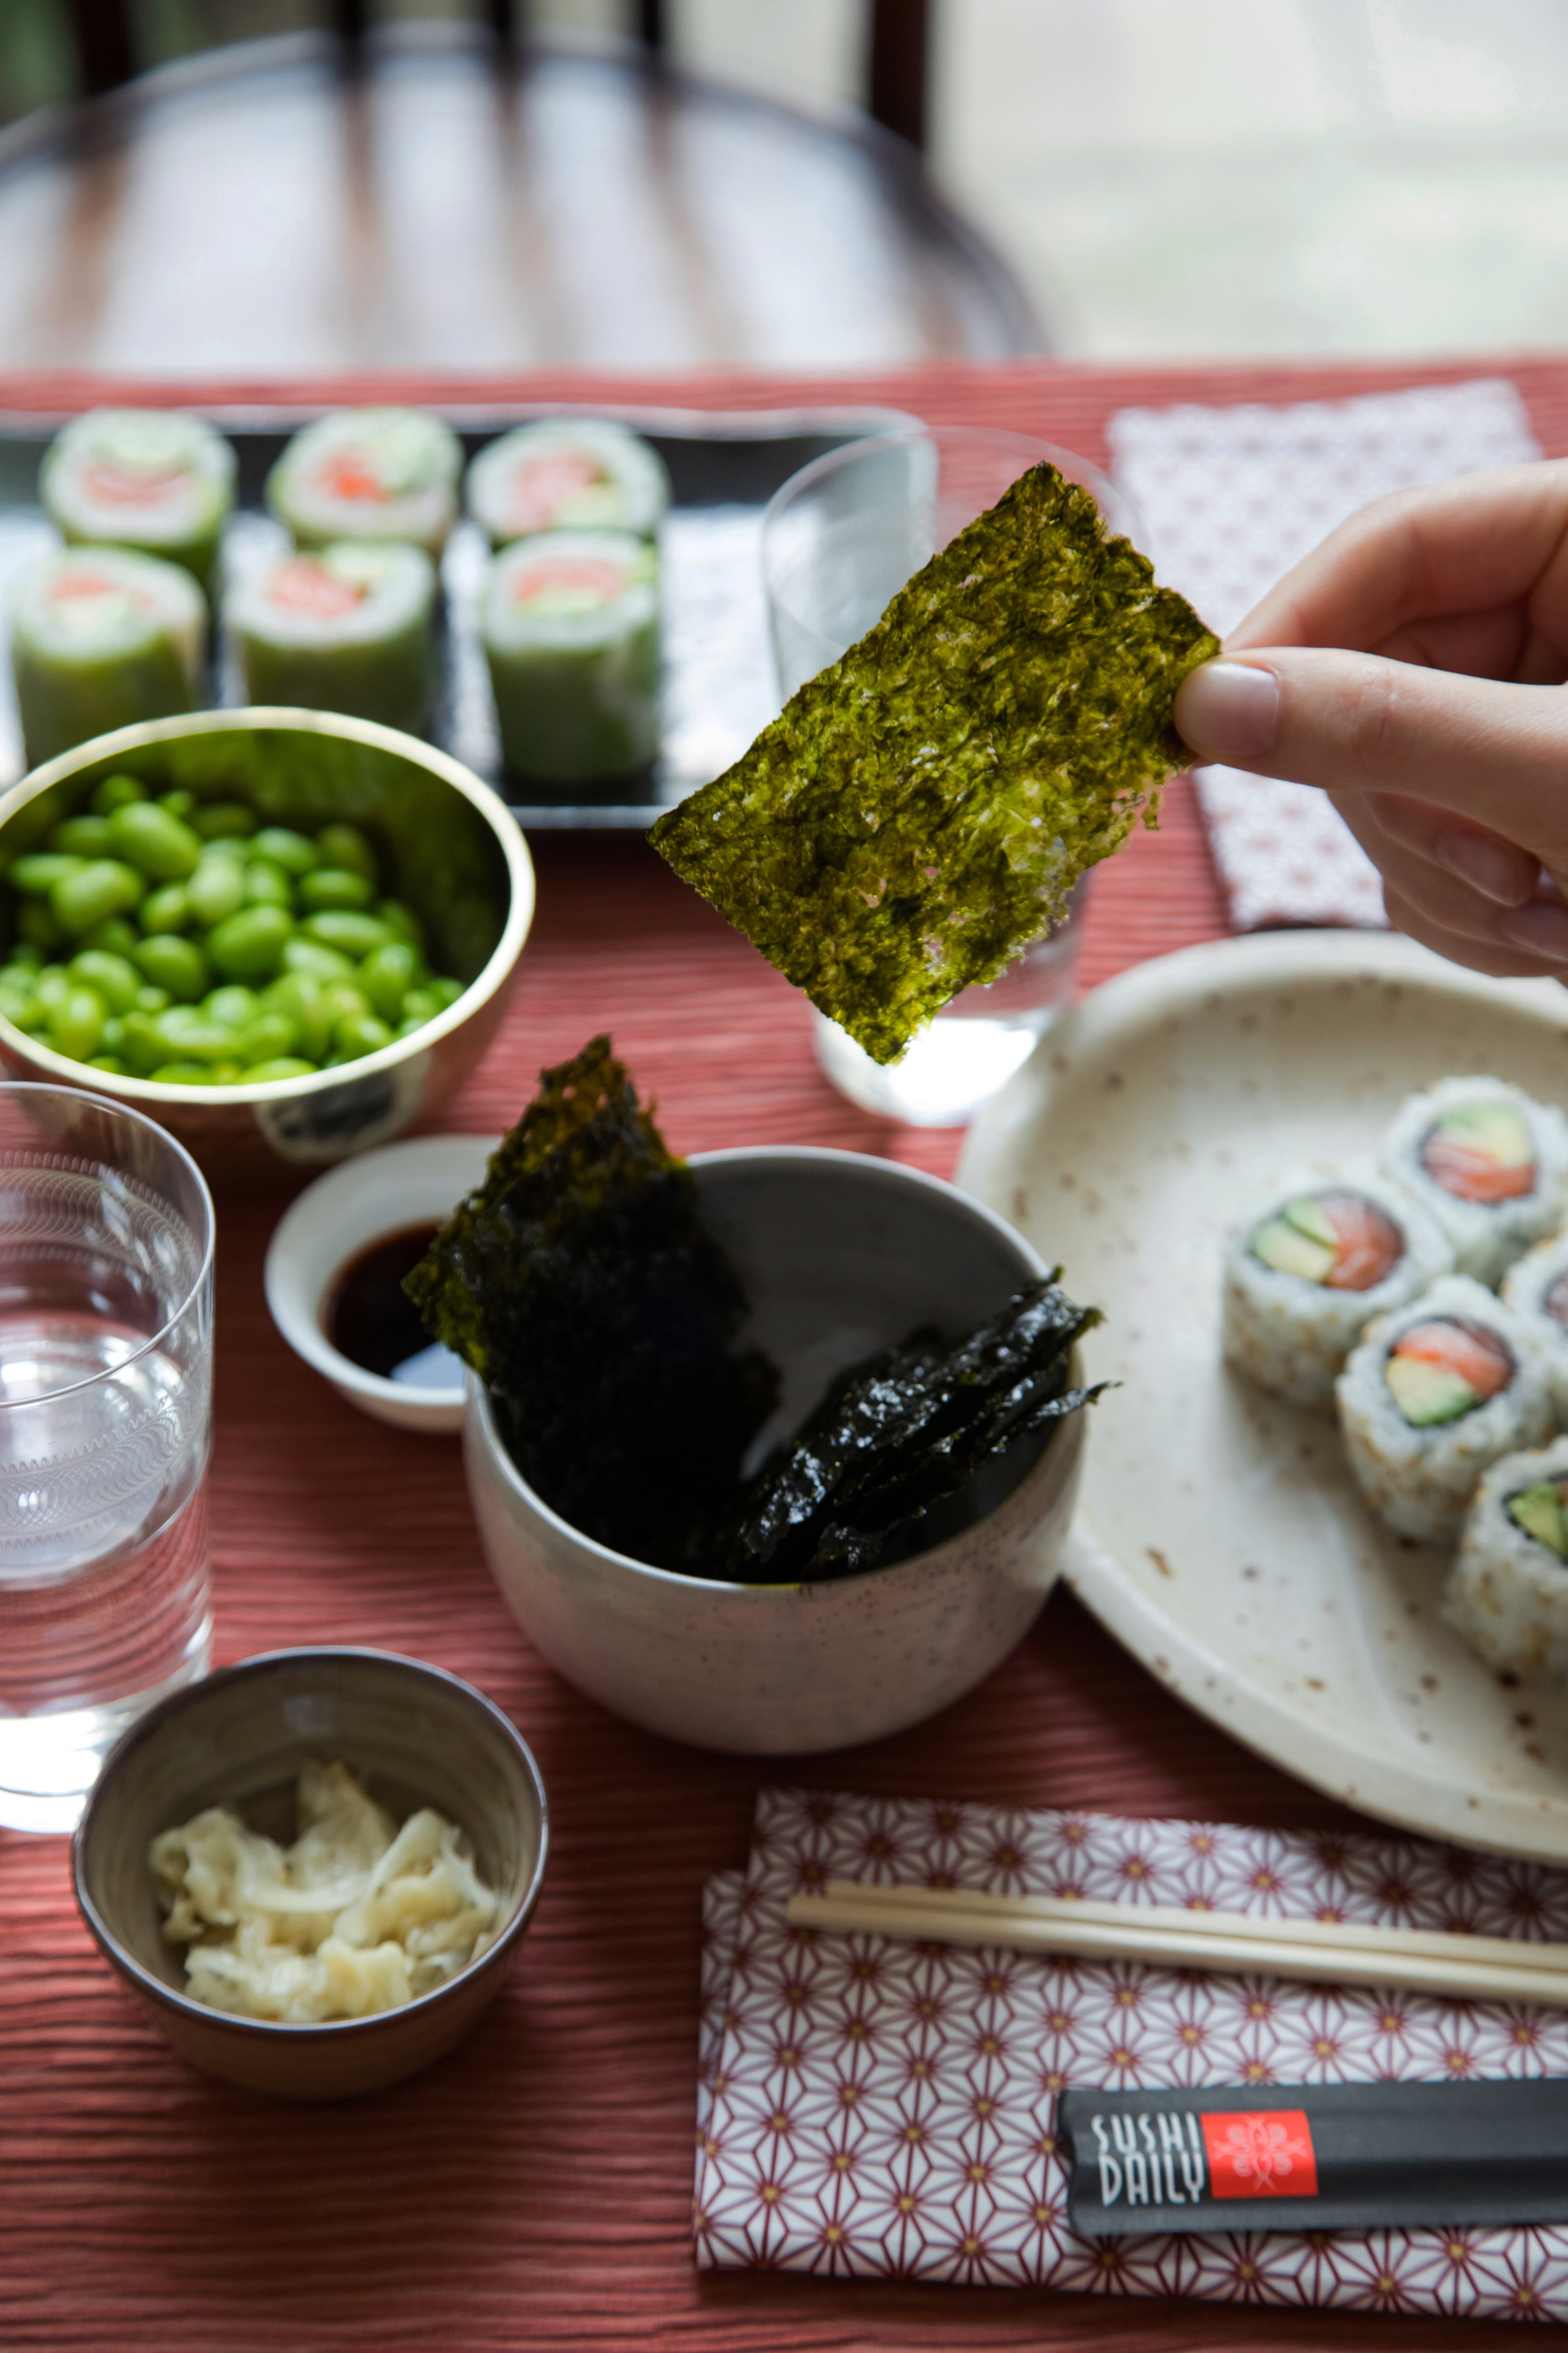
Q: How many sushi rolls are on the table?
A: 11